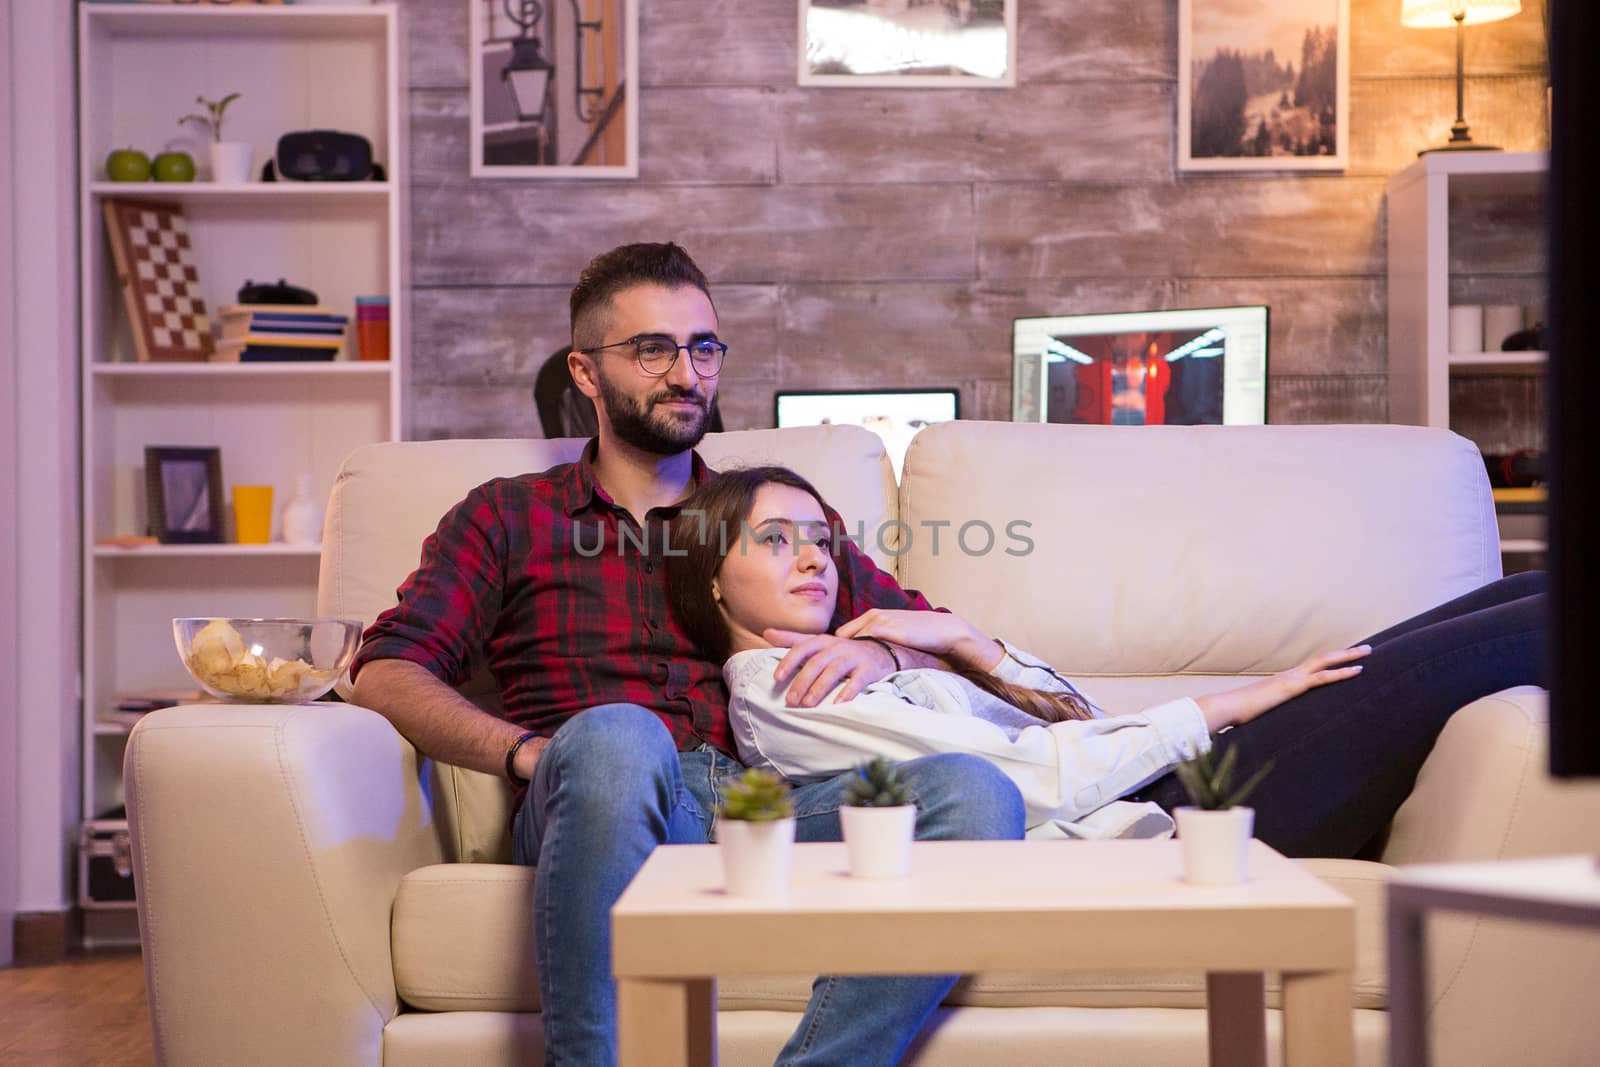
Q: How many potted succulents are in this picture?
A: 3